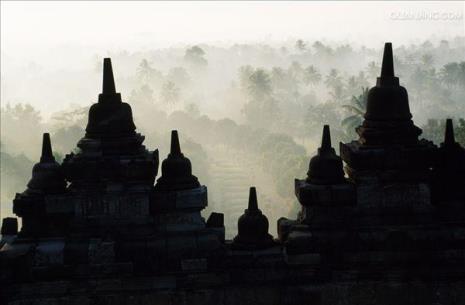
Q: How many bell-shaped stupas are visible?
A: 7